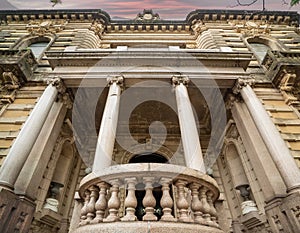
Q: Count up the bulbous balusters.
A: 11